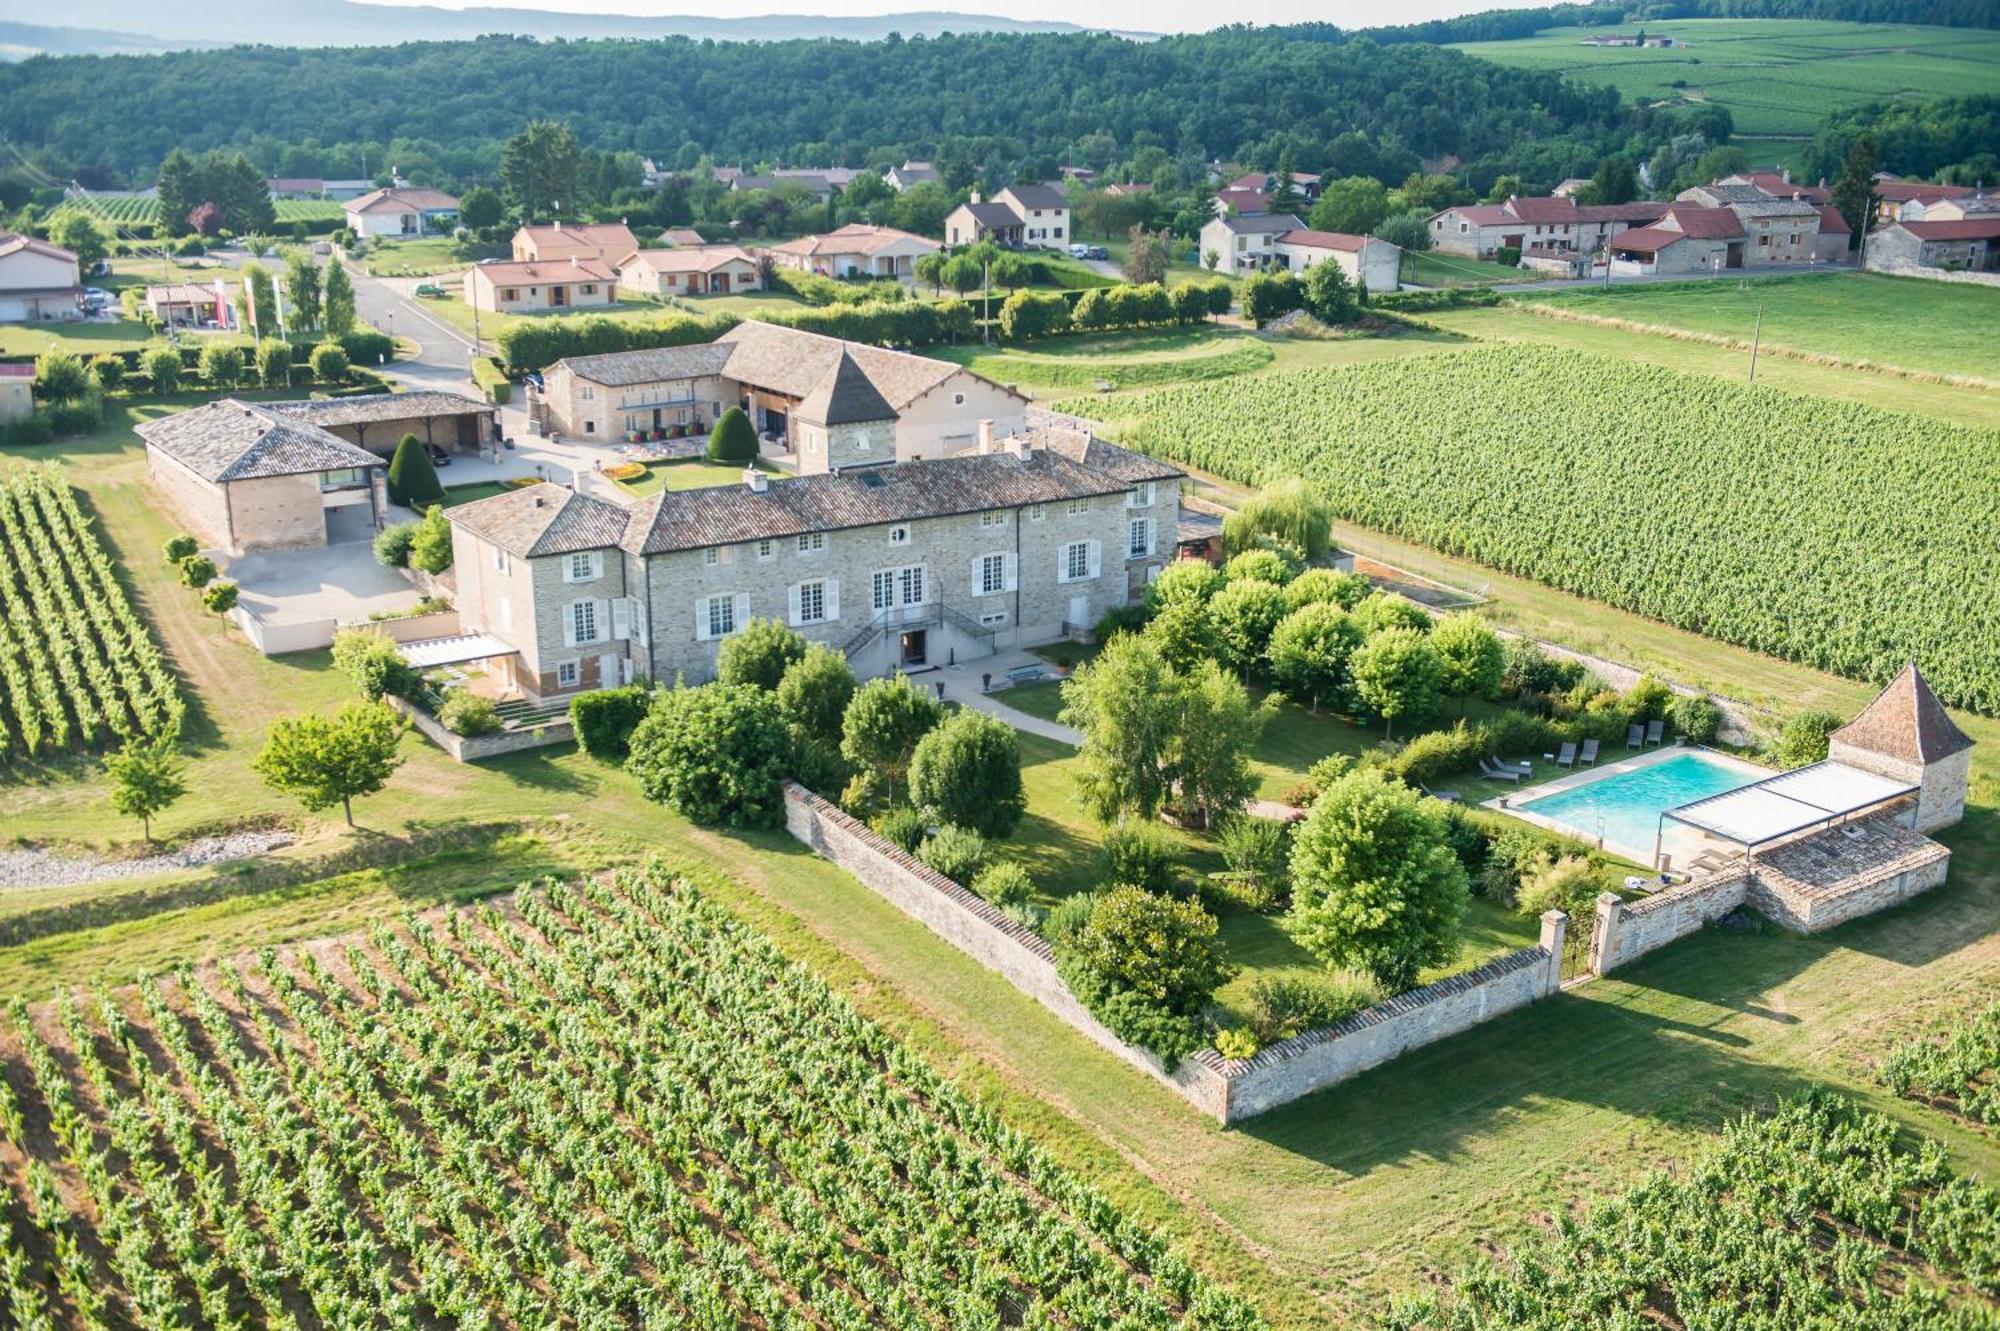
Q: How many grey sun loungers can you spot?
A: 7